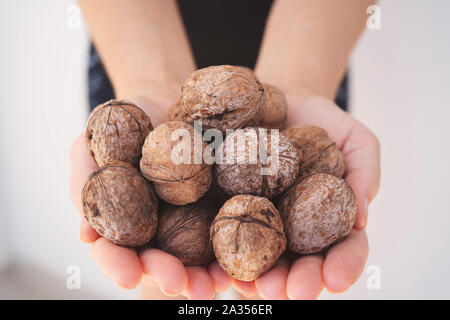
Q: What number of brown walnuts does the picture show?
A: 11